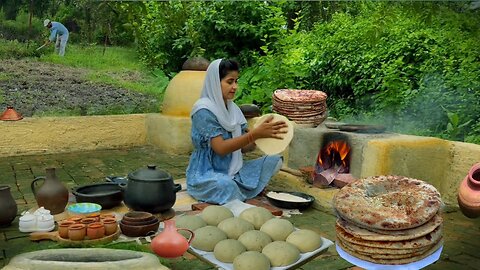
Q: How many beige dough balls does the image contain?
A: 11